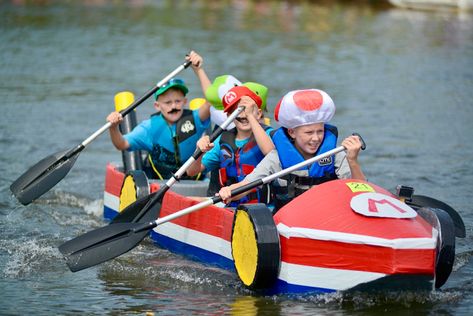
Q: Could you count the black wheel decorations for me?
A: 3